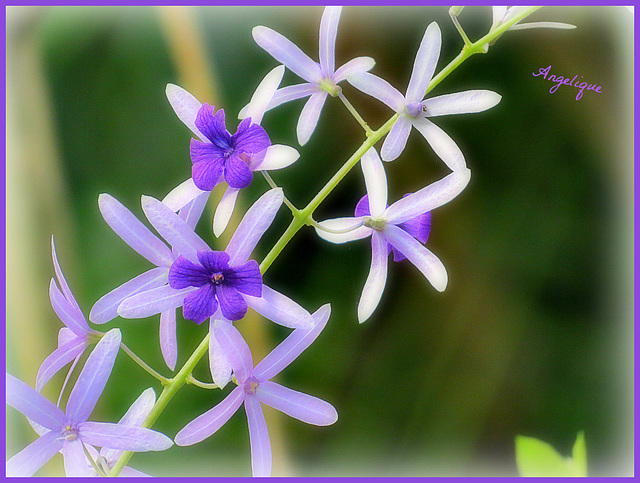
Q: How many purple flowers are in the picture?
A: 3